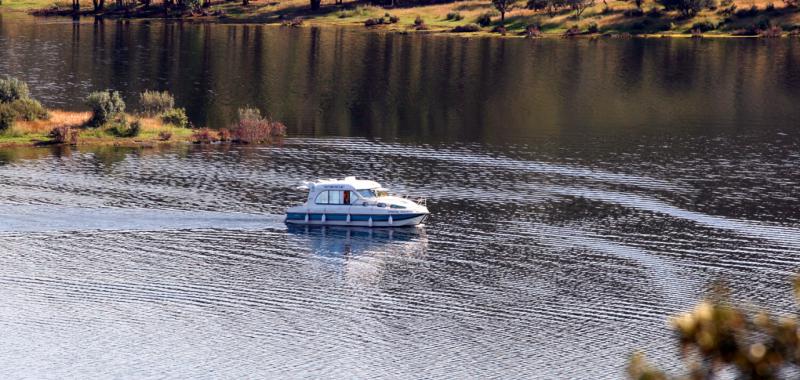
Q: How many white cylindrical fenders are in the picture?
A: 5